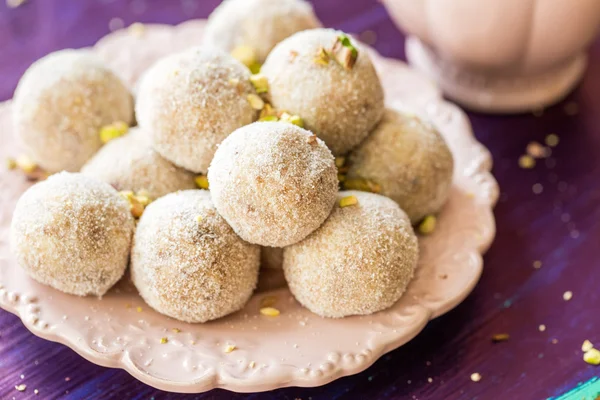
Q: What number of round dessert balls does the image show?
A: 10